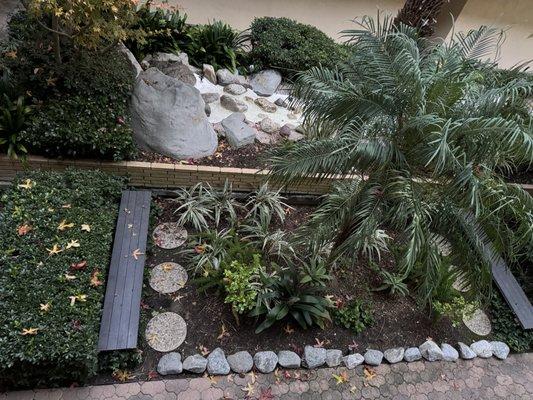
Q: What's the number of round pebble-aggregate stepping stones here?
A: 6